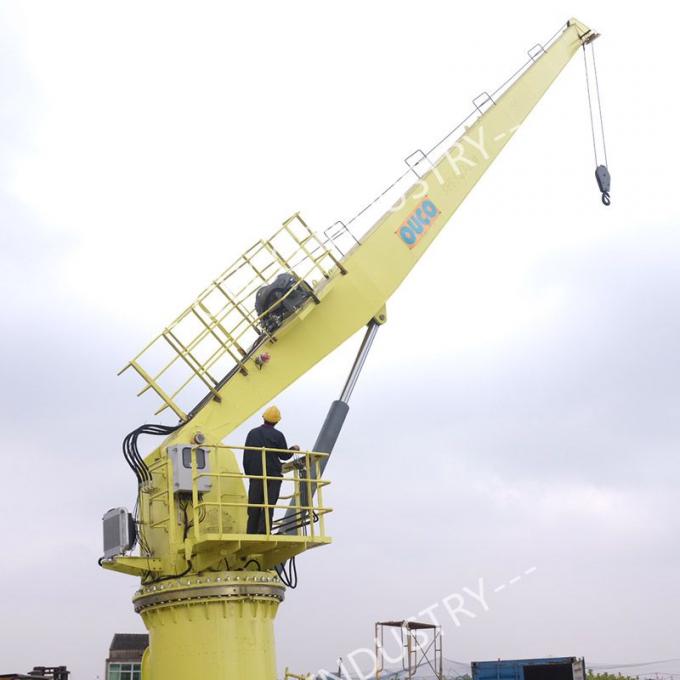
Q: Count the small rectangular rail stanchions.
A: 4